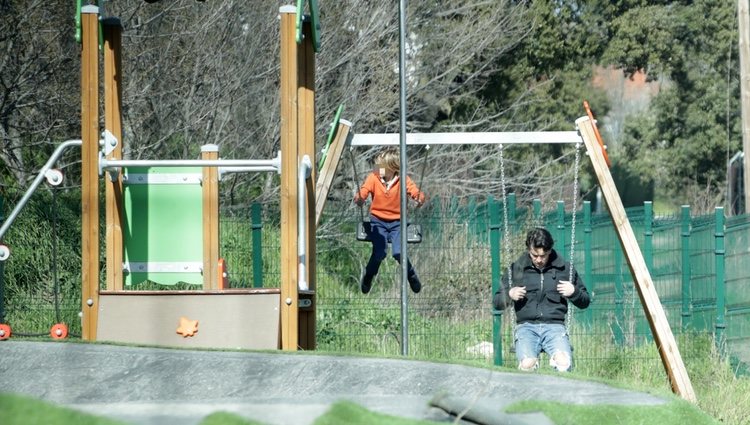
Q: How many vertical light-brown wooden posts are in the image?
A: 5